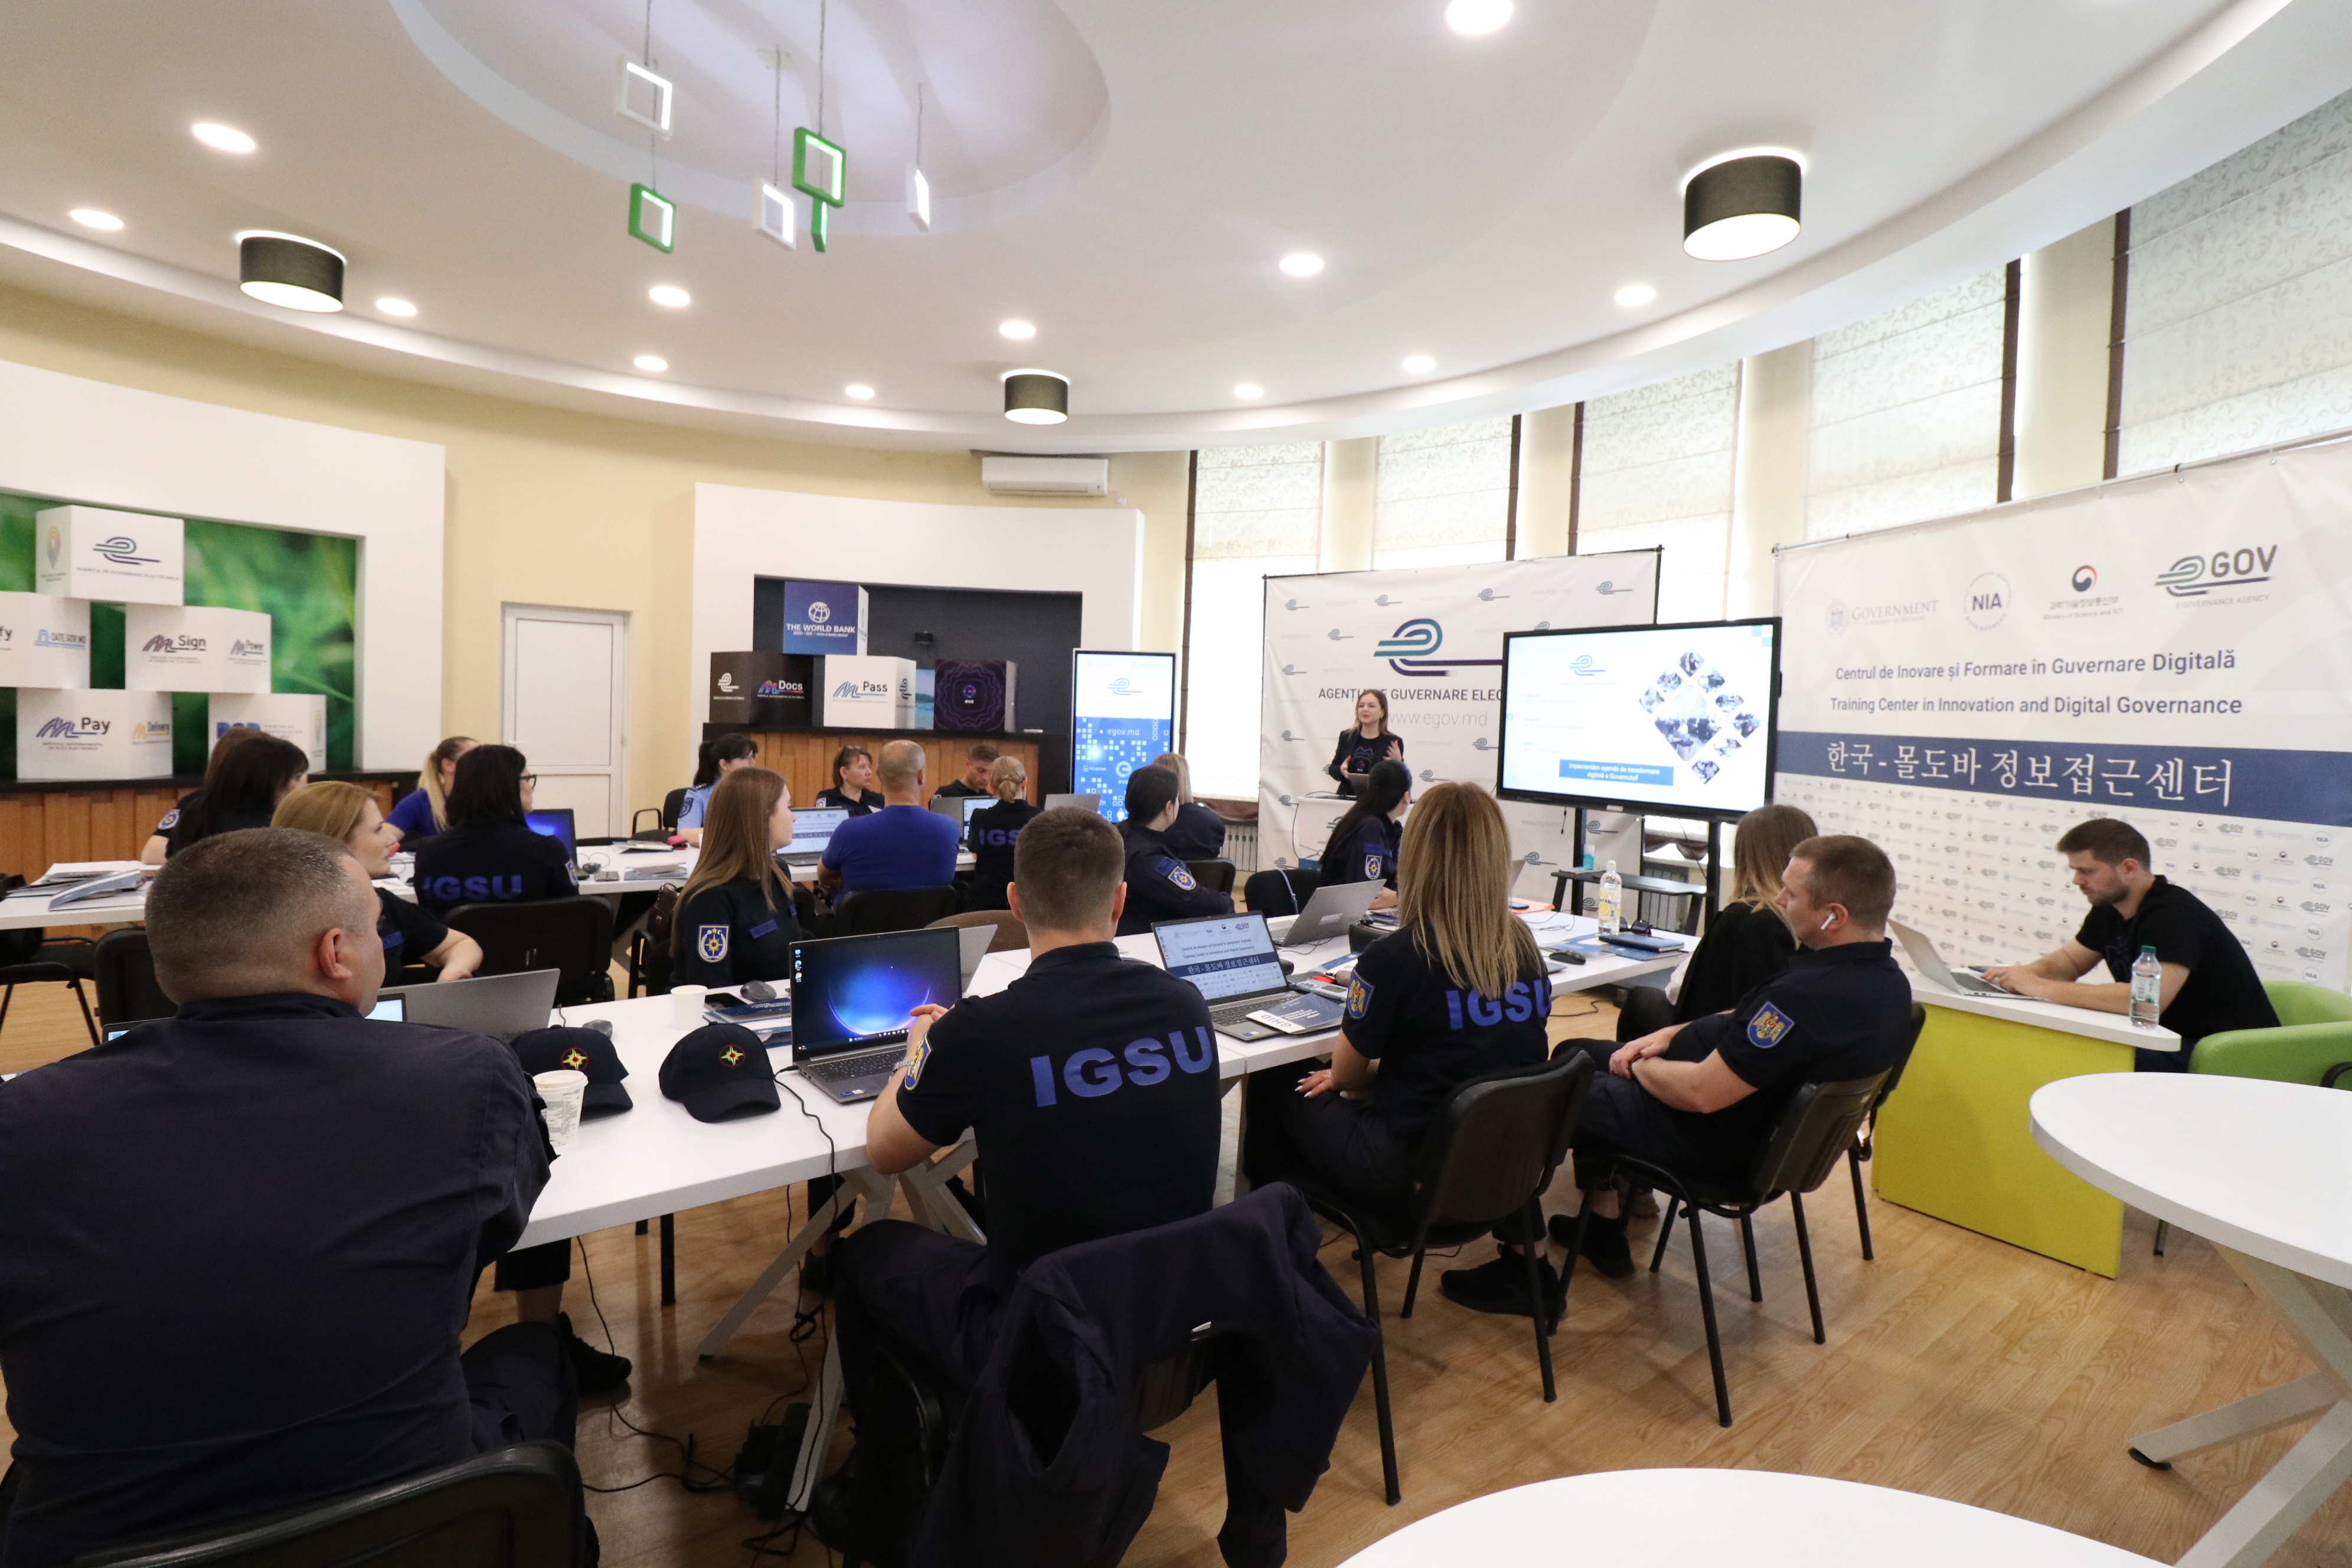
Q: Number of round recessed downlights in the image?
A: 12